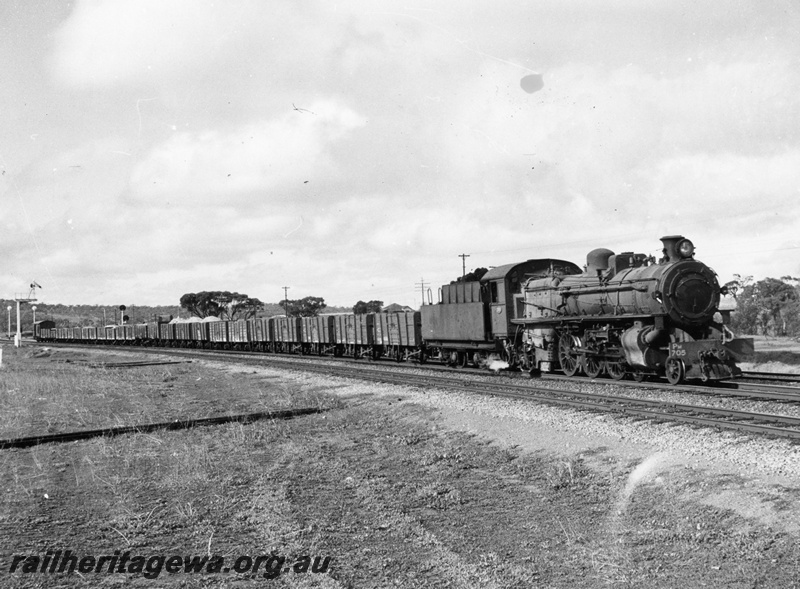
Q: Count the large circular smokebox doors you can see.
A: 1